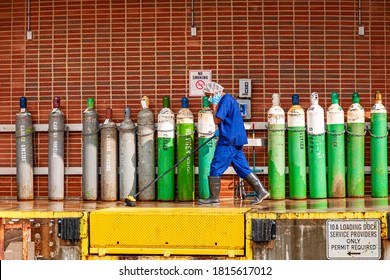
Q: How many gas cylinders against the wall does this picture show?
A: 15